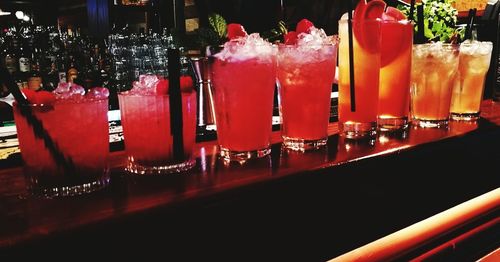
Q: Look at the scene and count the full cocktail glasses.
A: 8